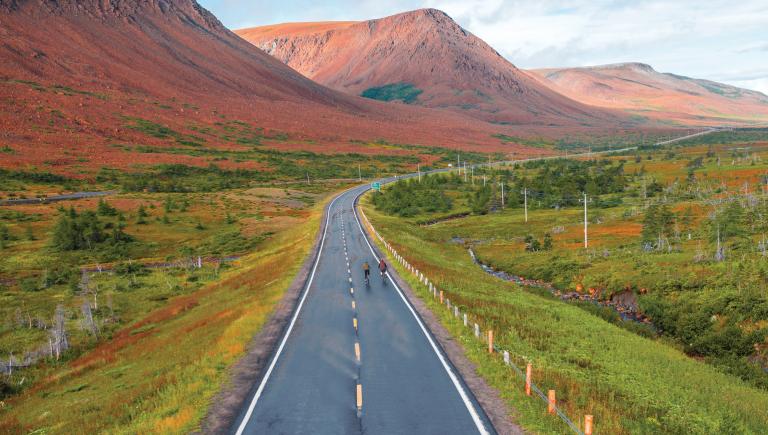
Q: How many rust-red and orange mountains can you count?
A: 3